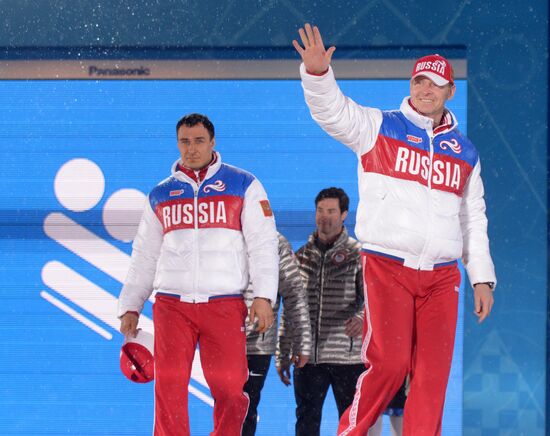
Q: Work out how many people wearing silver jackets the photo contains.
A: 2